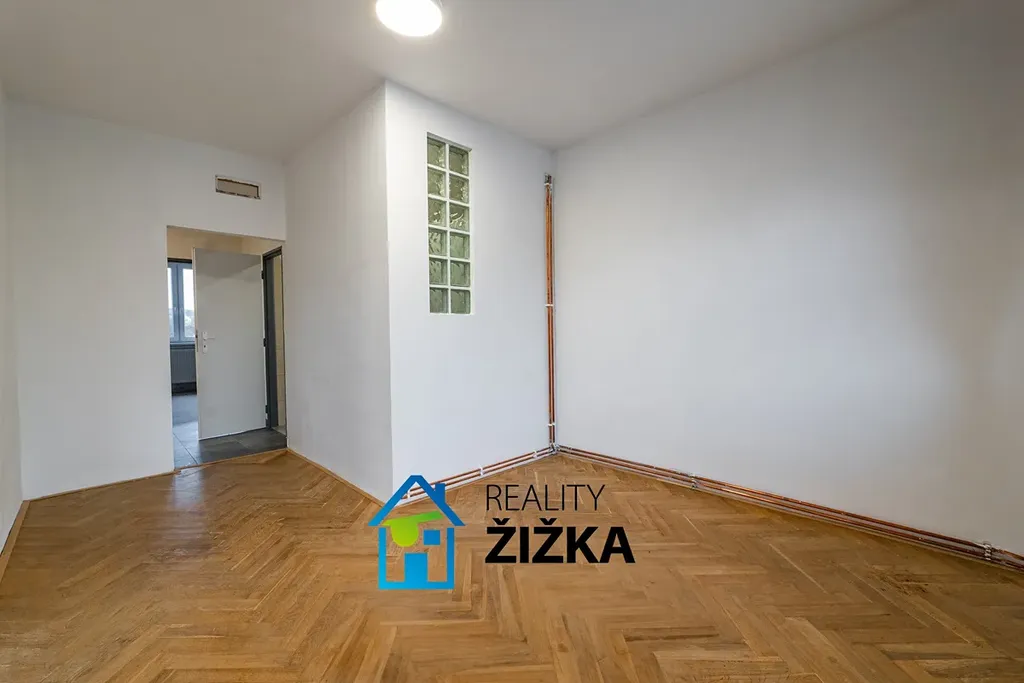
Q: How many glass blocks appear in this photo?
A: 12